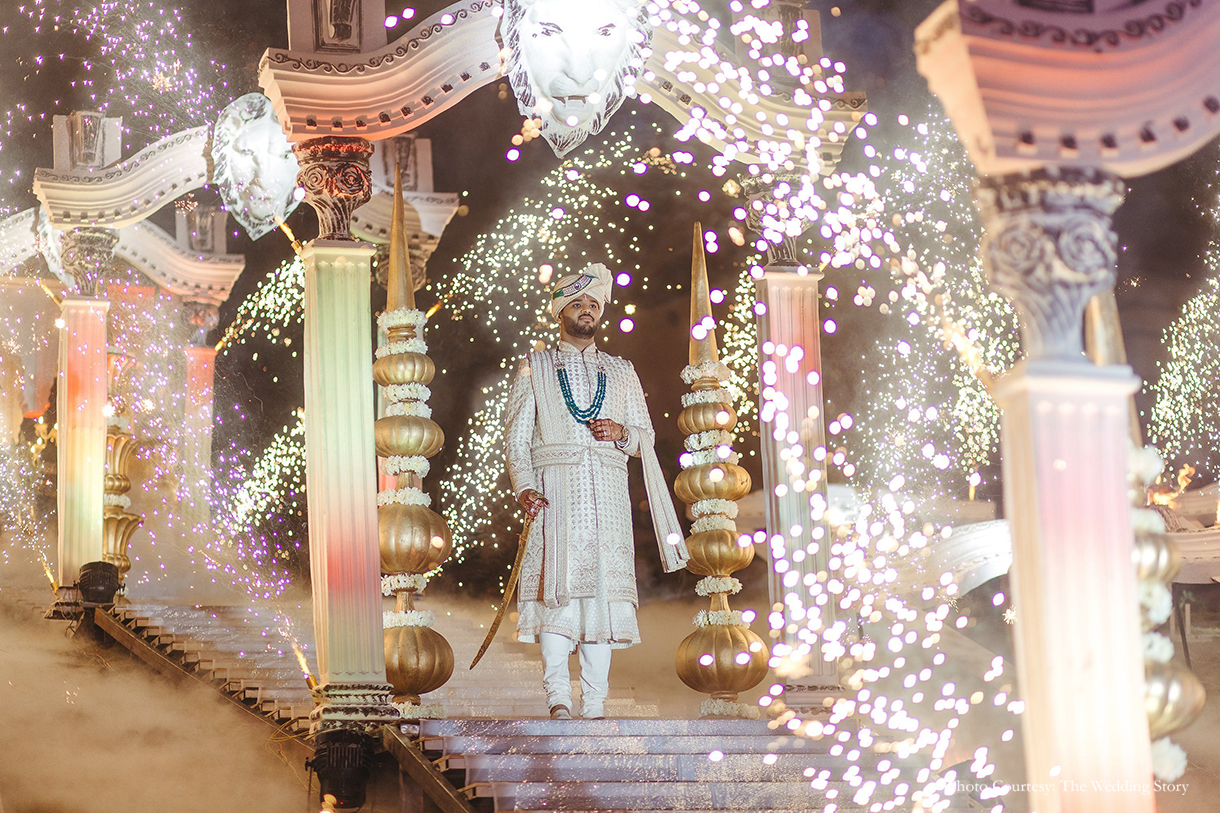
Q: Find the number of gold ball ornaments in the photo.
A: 10